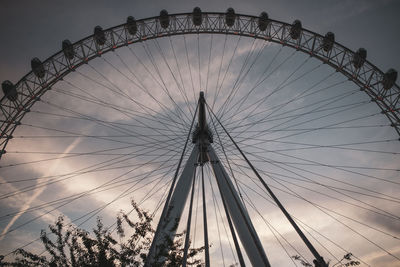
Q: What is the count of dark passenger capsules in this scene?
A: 13